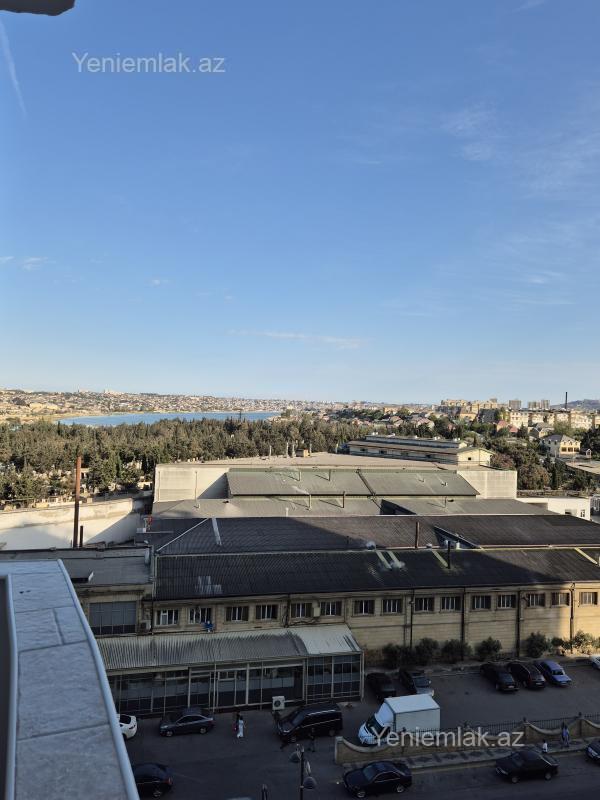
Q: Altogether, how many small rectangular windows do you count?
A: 15